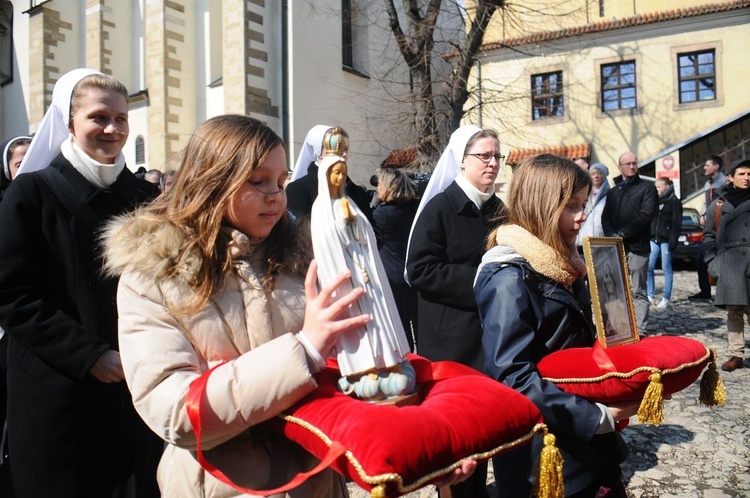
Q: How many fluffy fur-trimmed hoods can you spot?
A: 1